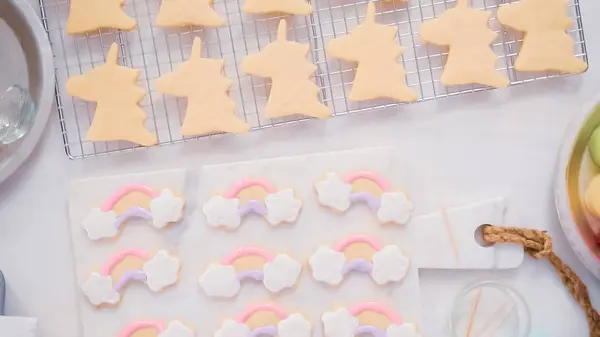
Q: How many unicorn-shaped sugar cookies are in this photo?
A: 9